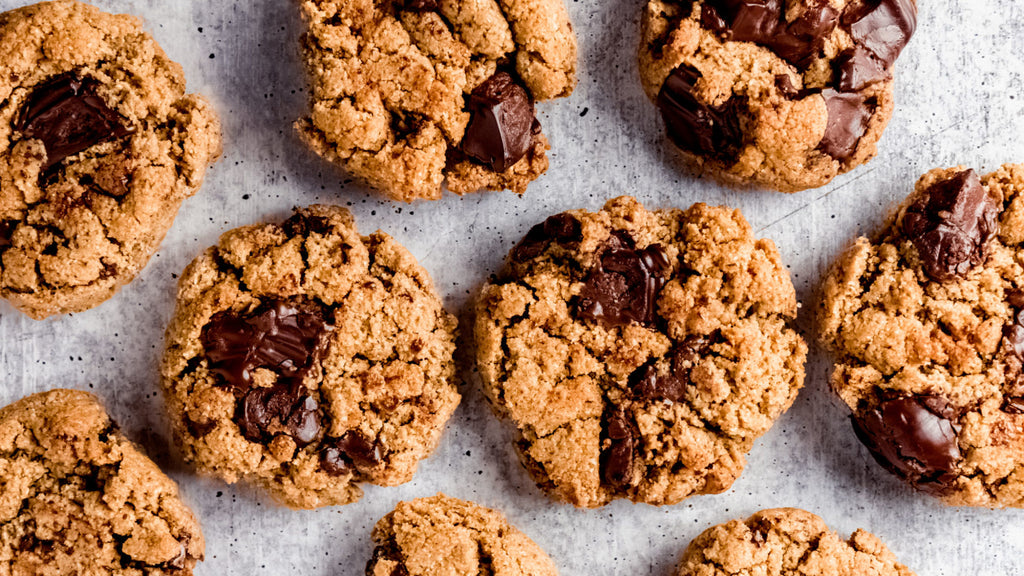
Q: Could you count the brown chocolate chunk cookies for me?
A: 9